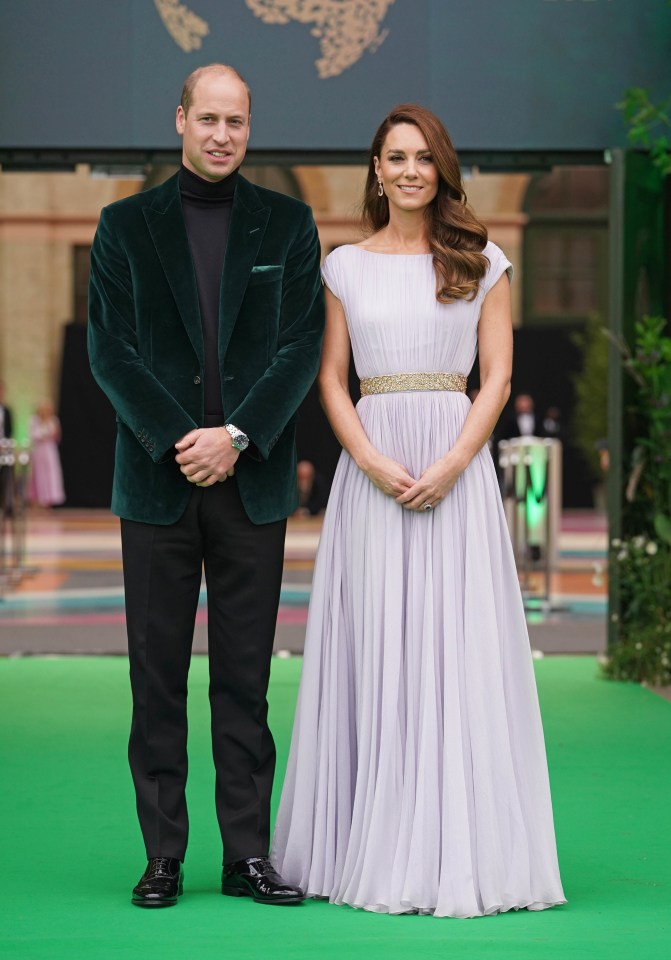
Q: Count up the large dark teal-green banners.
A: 1